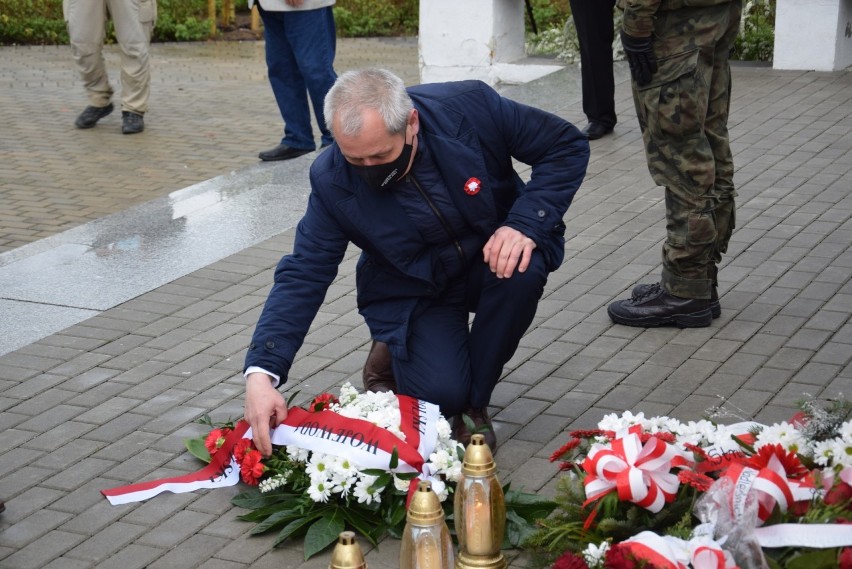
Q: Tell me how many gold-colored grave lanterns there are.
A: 3